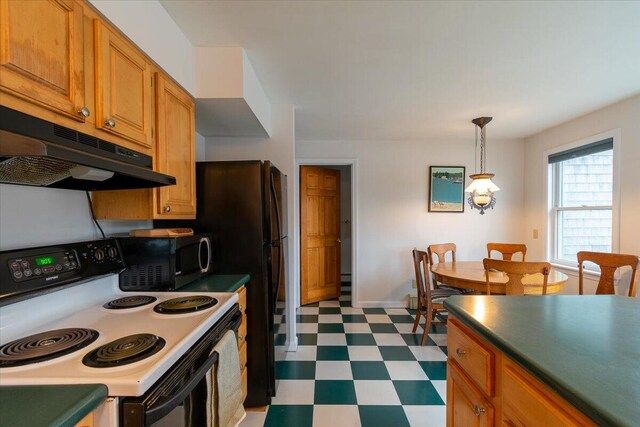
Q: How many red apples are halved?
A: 0